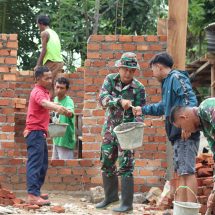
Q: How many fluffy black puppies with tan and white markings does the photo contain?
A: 0